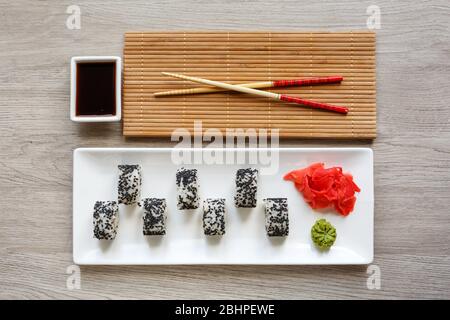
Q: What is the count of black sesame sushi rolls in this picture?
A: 7